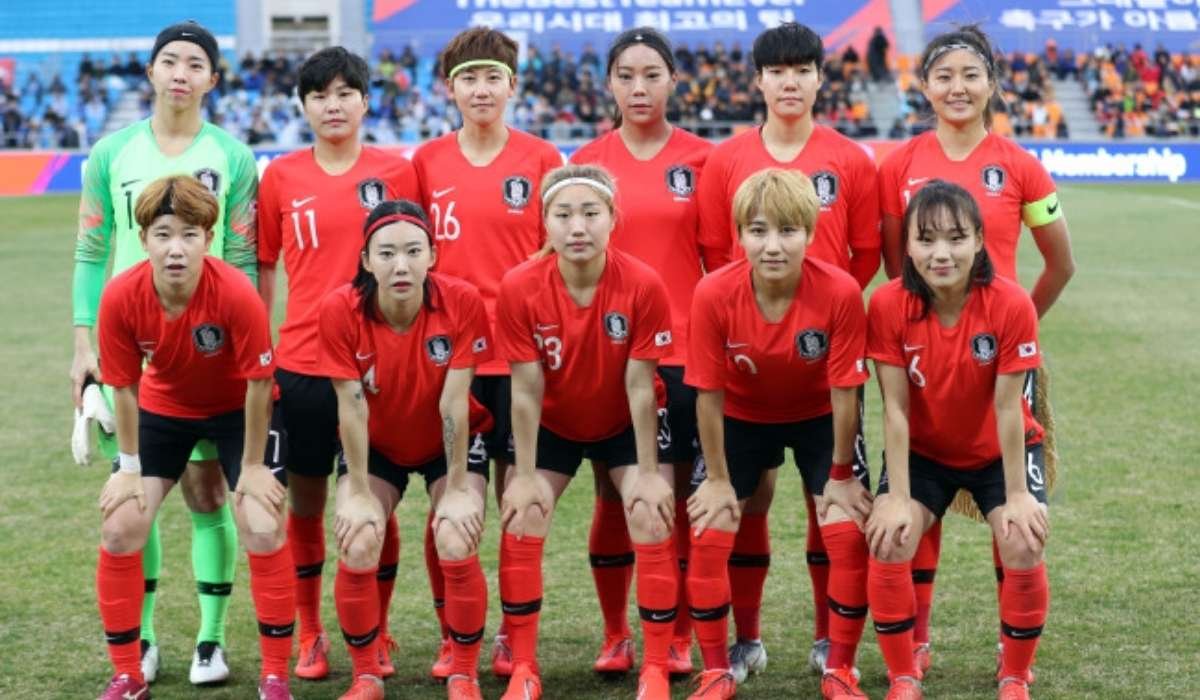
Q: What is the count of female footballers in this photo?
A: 11